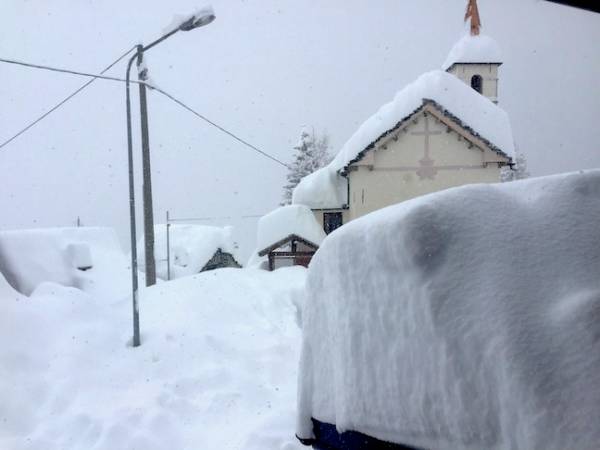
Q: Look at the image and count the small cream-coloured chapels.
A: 1